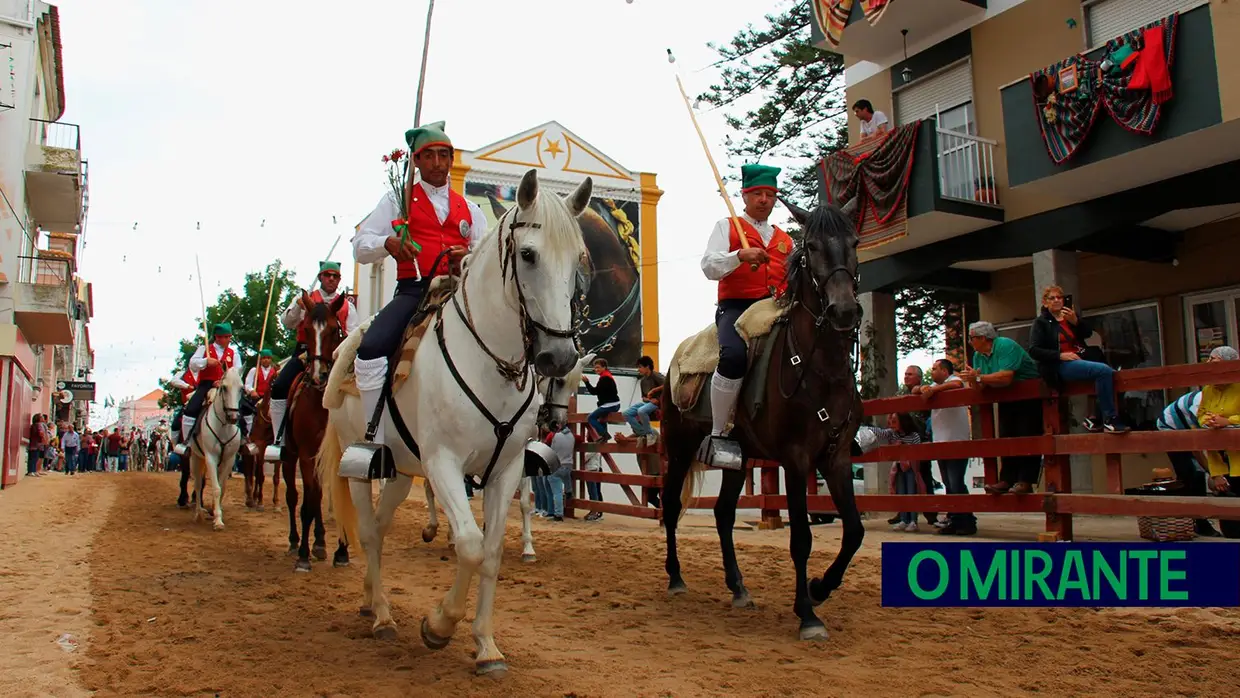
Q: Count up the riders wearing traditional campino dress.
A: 6